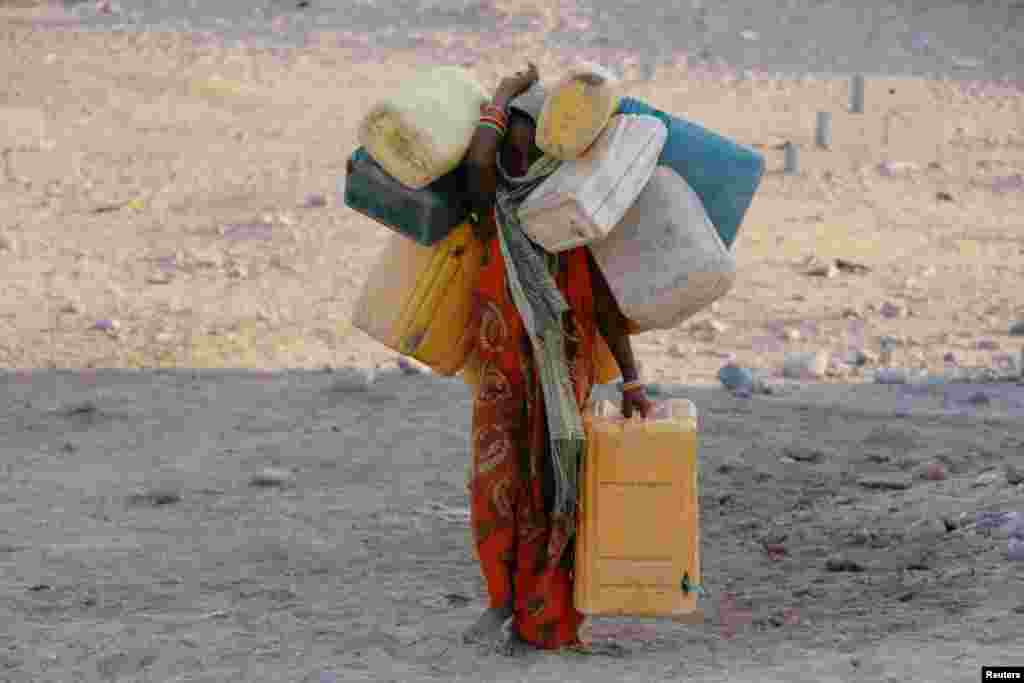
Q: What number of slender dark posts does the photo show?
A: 3